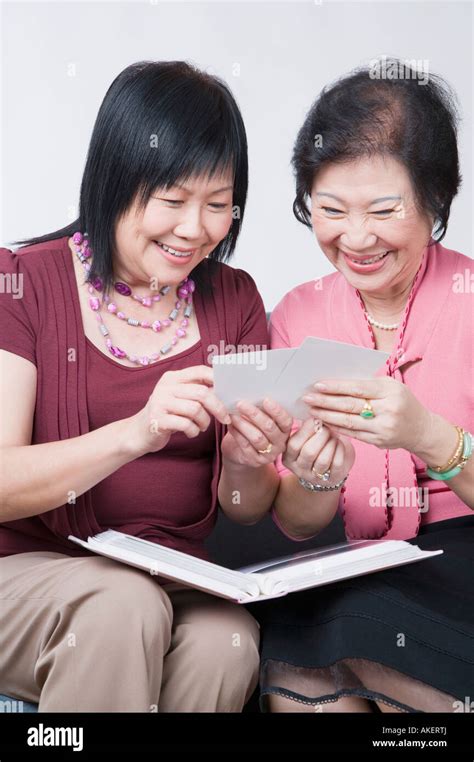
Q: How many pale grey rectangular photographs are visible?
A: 2